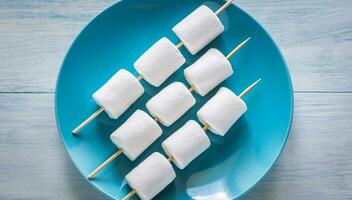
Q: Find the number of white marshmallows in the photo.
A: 9